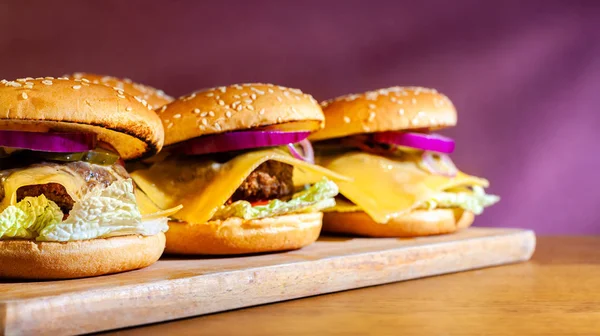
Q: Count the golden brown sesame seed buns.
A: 4